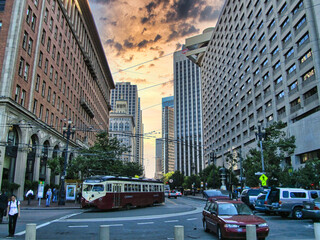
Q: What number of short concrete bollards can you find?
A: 5